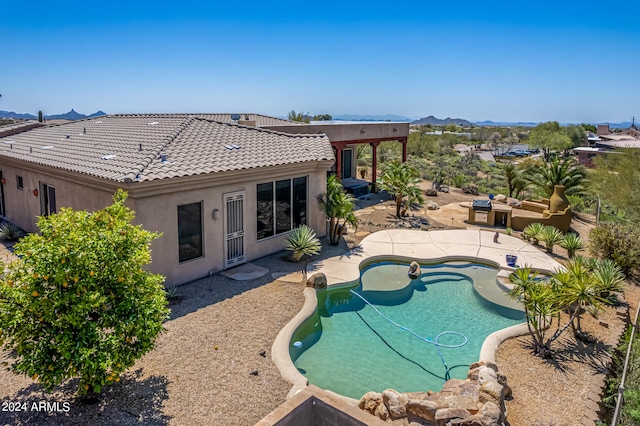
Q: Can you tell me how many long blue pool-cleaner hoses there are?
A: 1